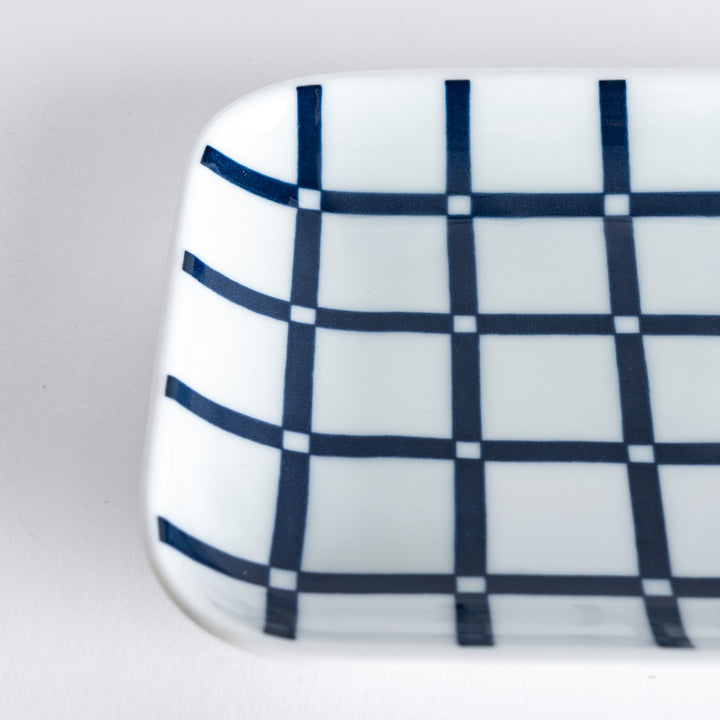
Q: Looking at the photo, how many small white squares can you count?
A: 12